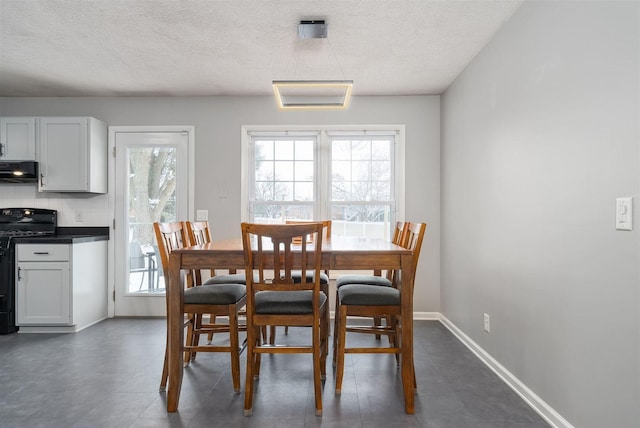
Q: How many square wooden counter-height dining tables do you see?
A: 1